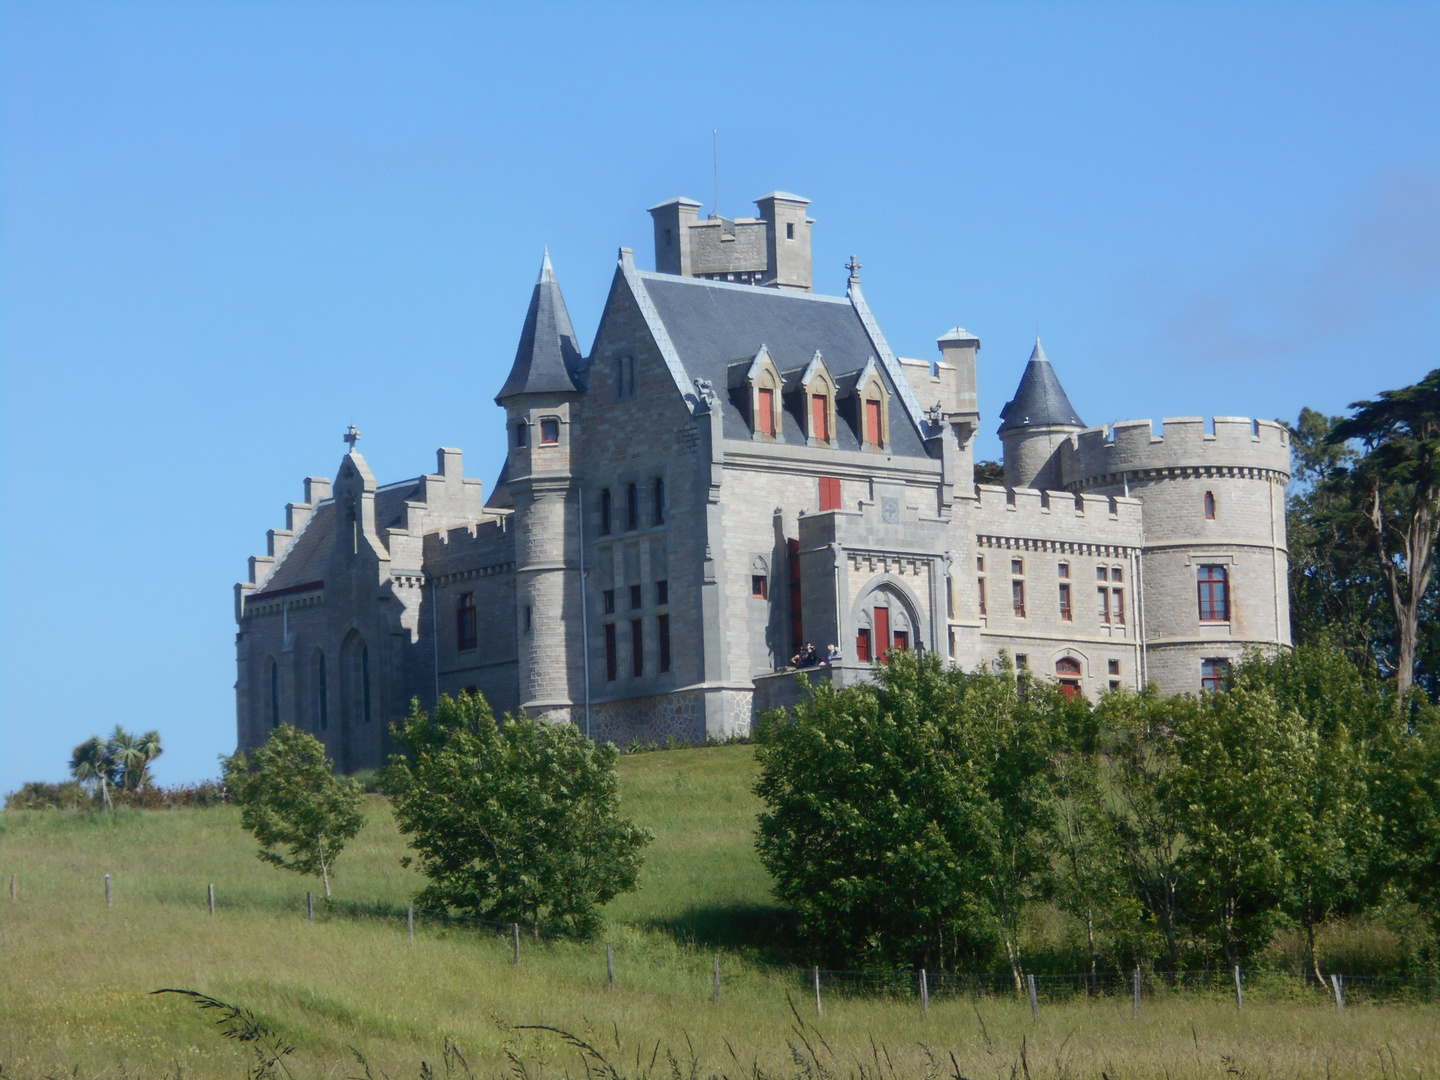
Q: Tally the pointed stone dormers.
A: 3